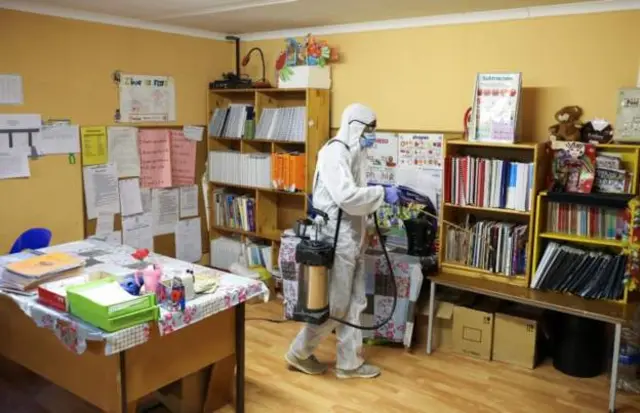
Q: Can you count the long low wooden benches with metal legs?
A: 1